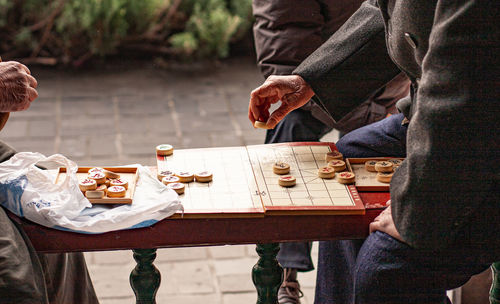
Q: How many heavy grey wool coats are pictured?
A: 1